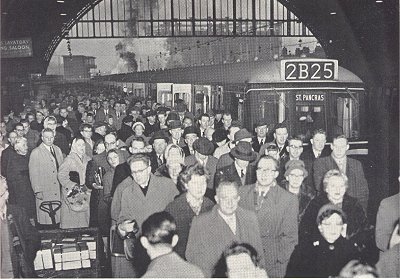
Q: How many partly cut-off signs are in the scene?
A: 1